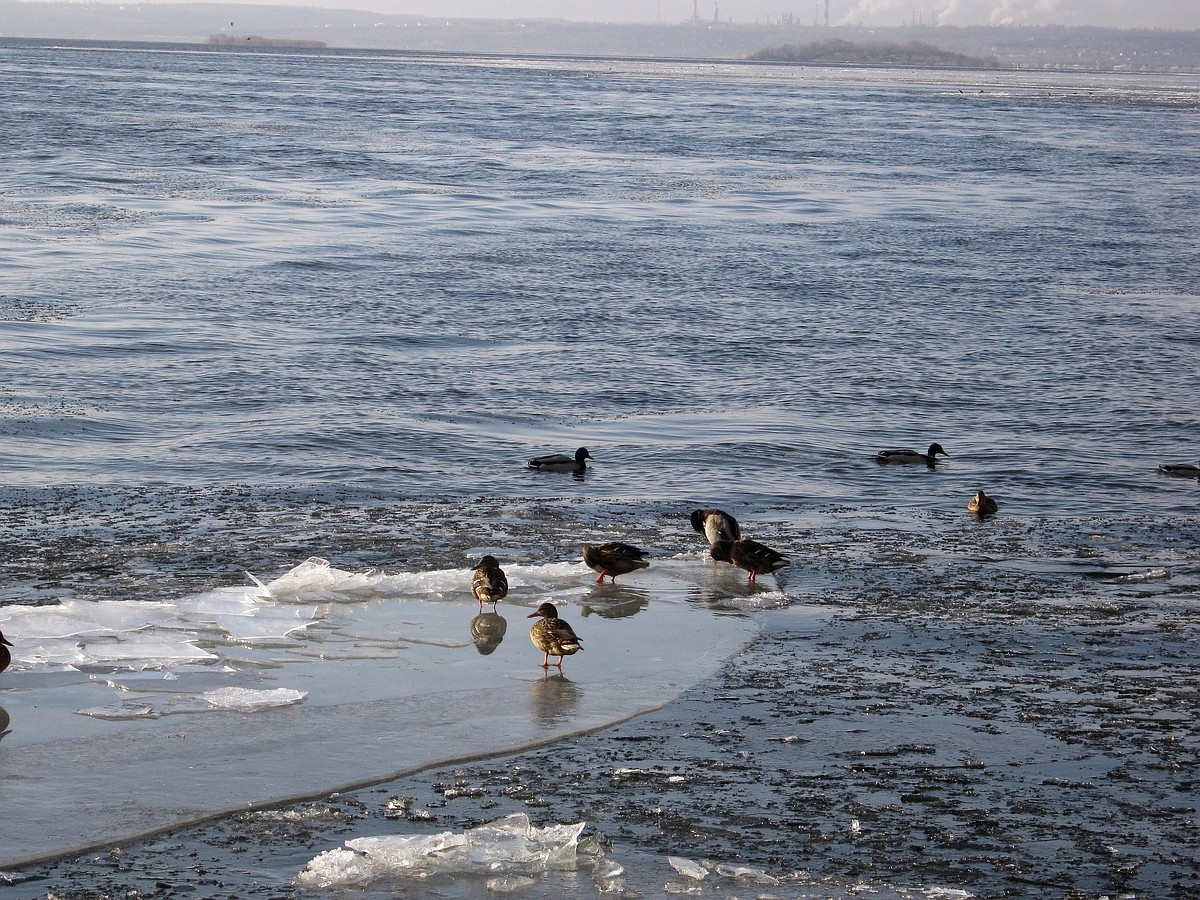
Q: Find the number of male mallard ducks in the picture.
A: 4